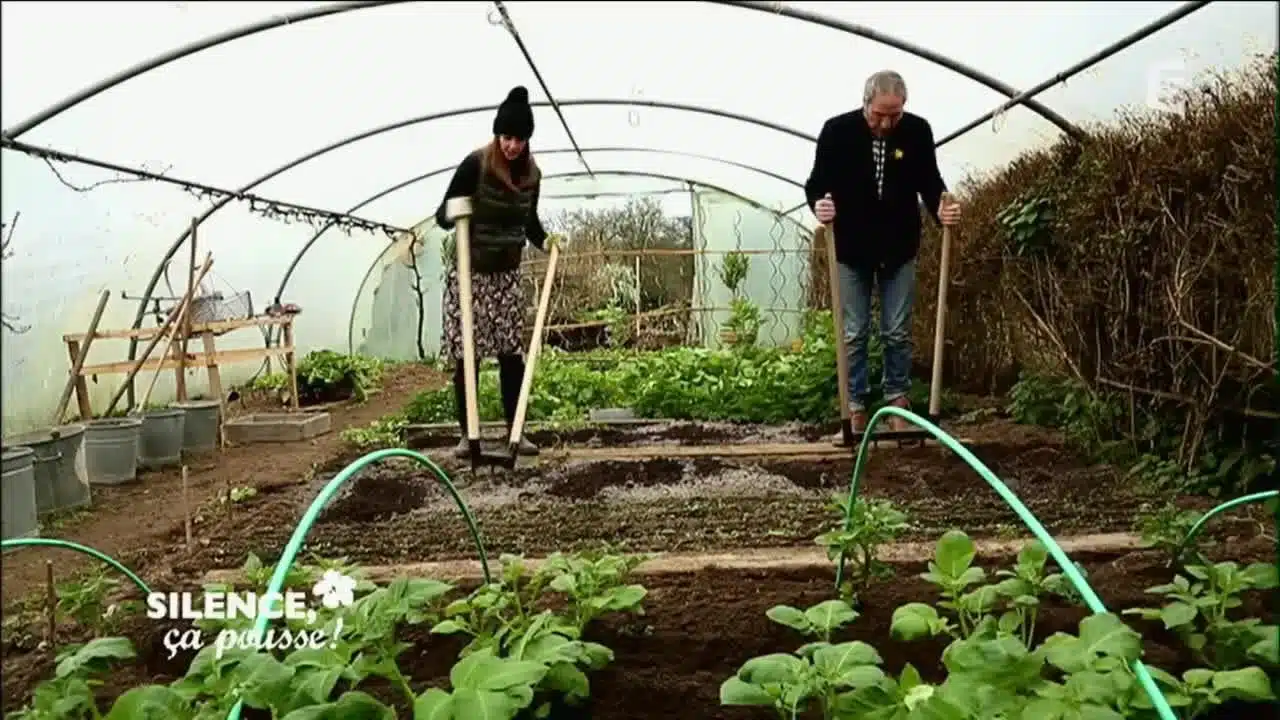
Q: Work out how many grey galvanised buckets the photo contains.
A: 5